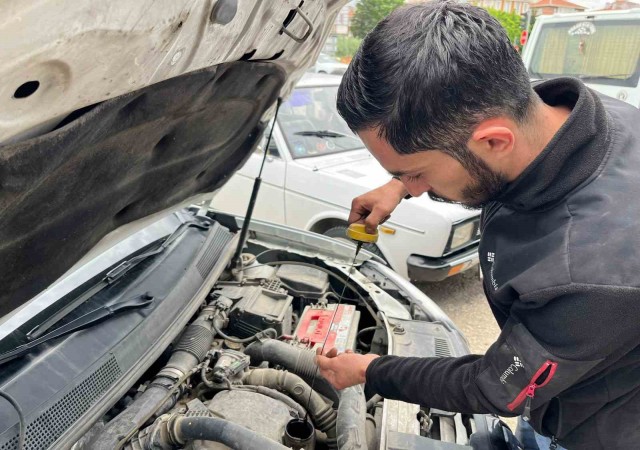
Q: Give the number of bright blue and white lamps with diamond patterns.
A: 0